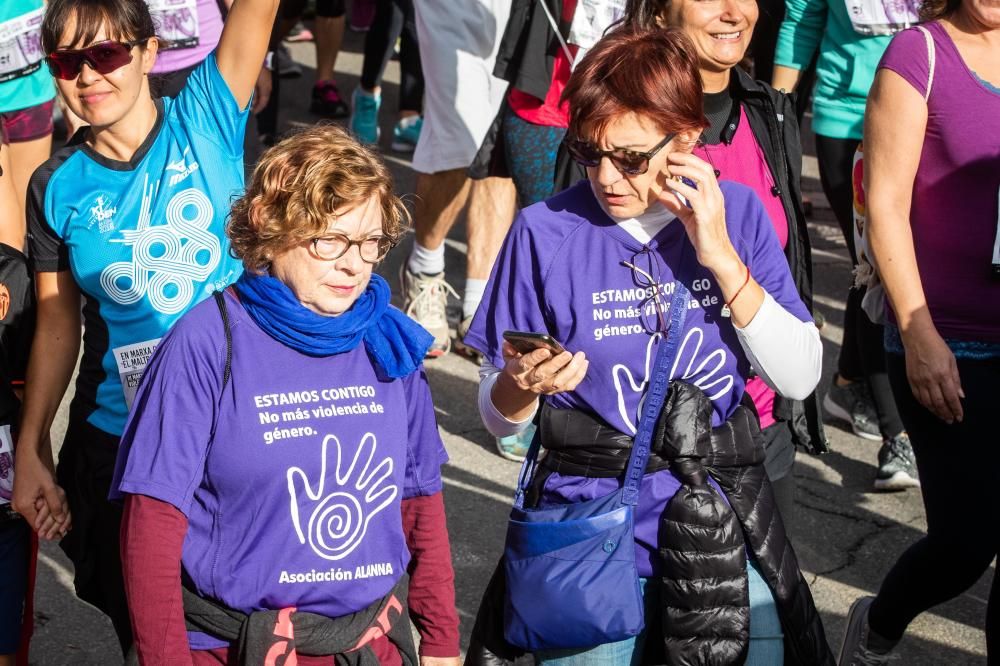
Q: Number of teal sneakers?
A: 3